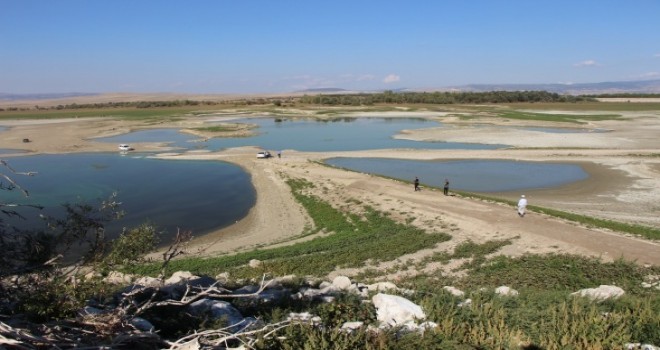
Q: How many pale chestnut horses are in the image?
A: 0